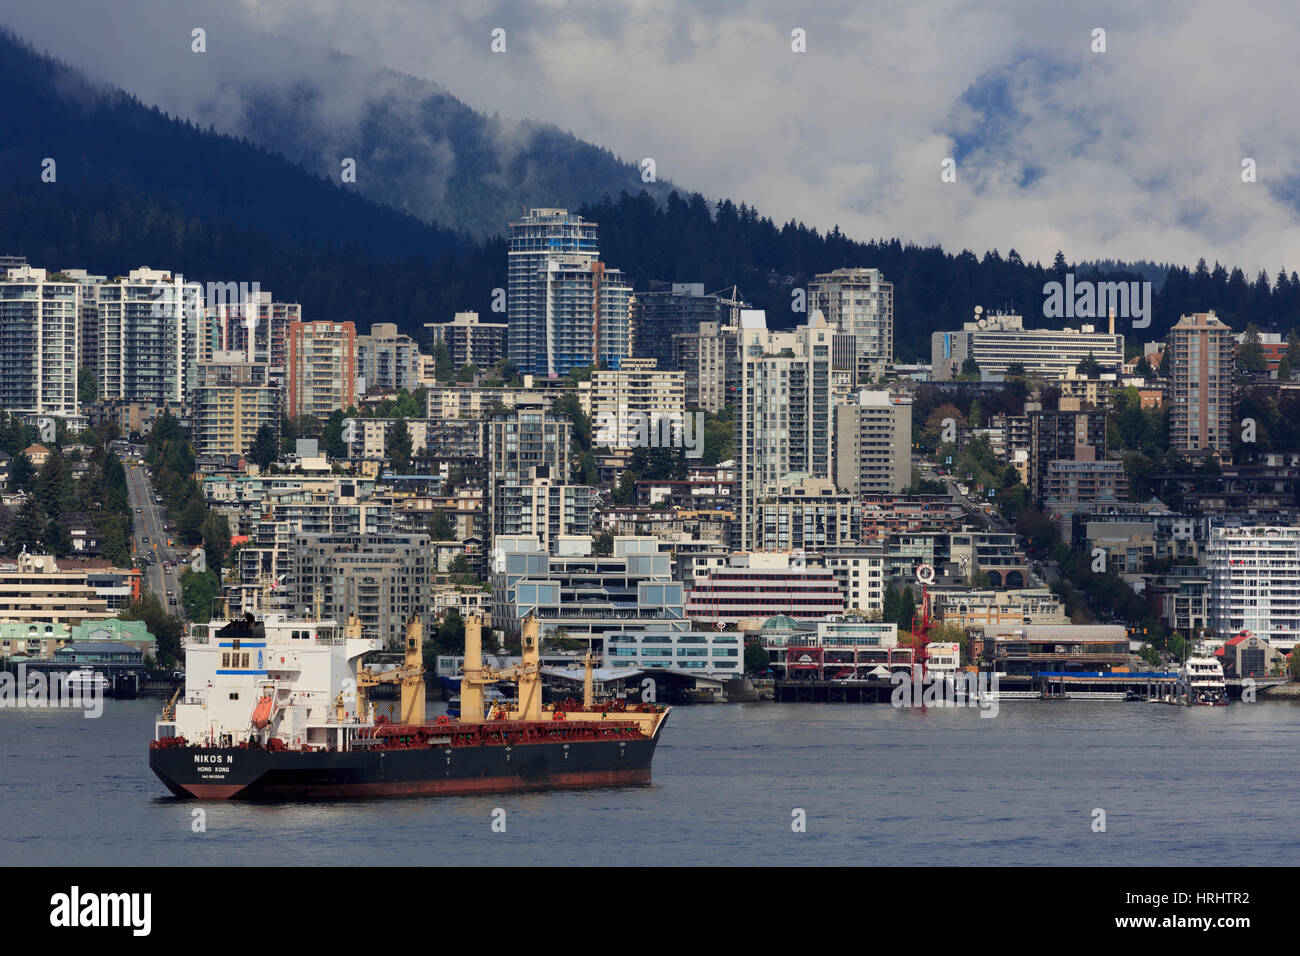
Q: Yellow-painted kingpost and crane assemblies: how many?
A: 4